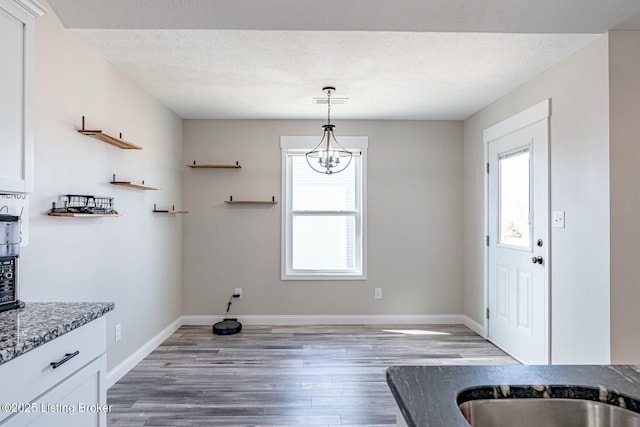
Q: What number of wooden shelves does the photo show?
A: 6